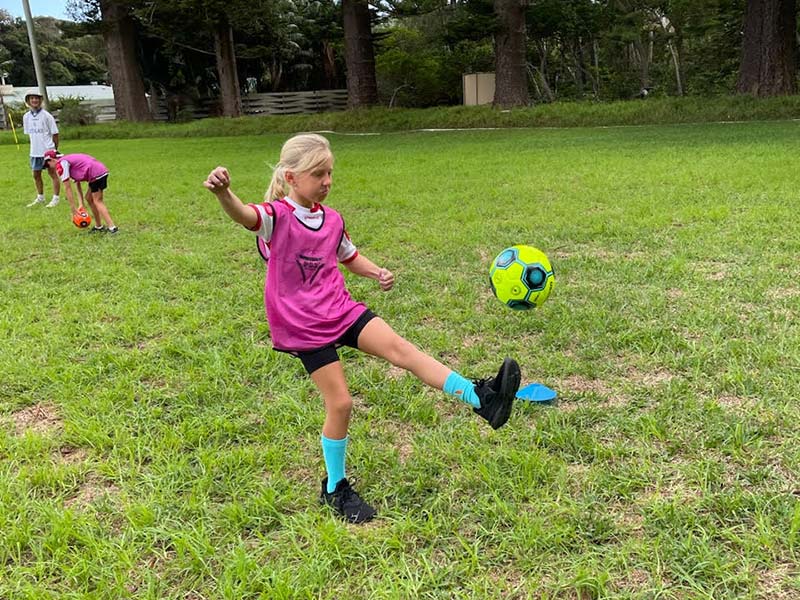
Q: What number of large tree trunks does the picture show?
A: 5